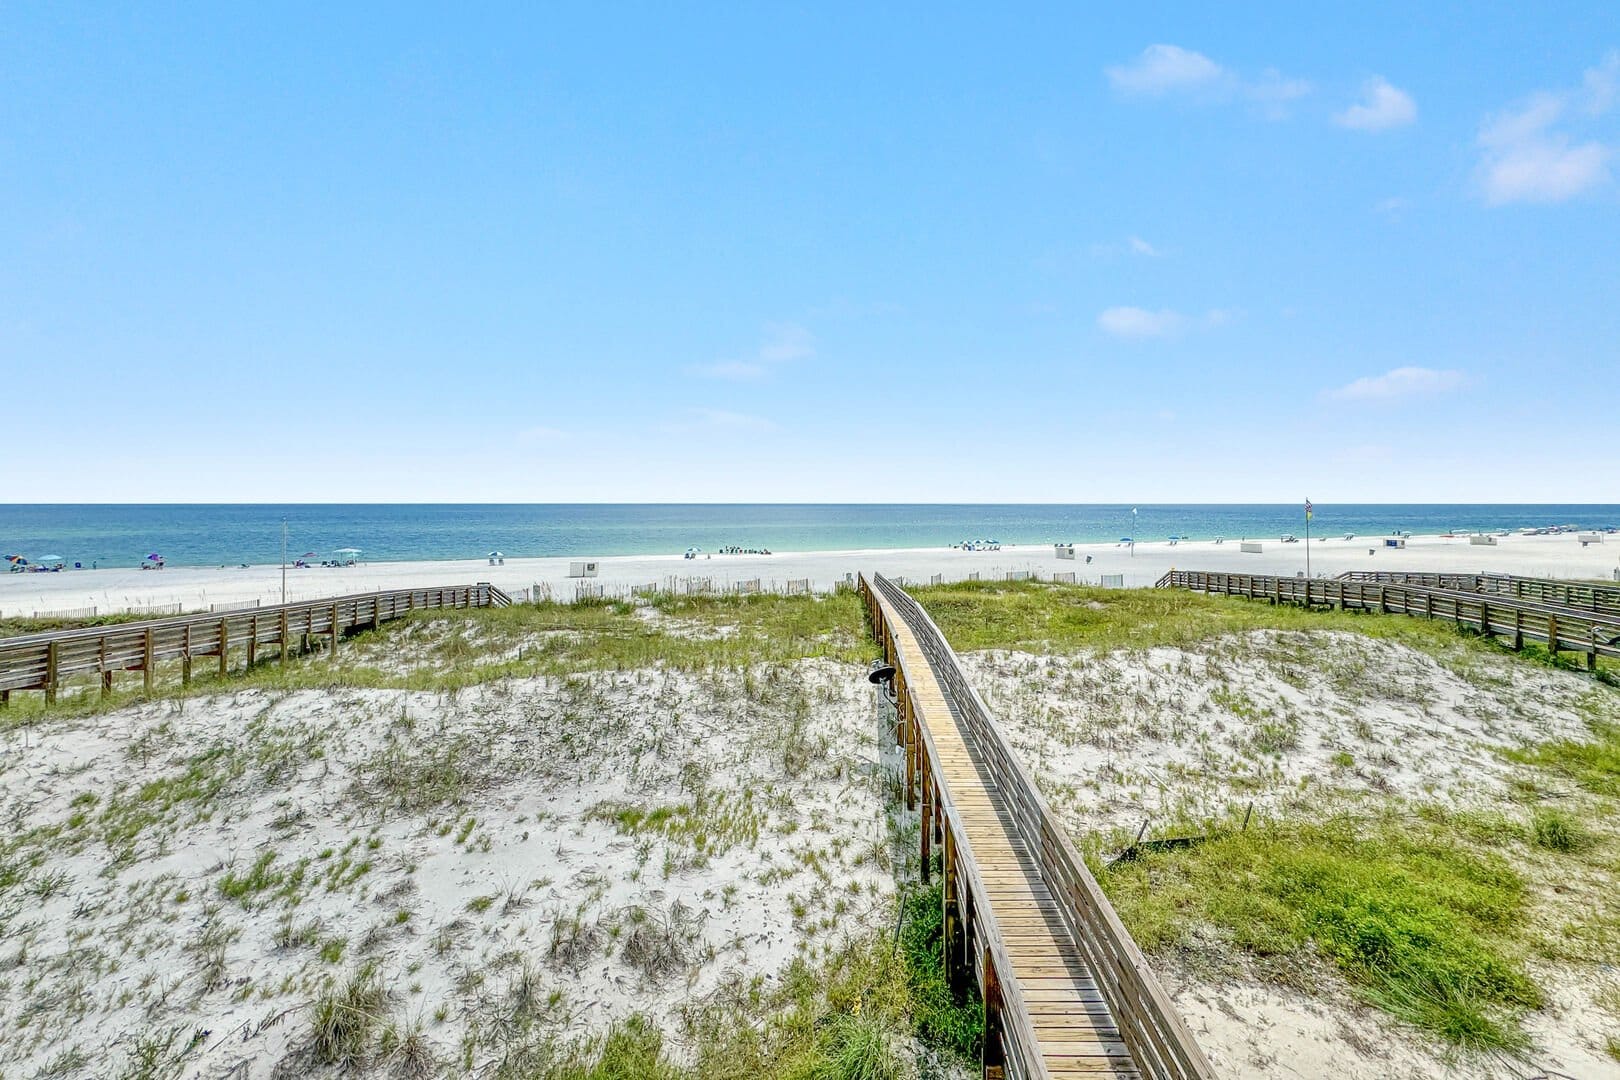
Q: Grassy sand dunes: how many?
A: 2